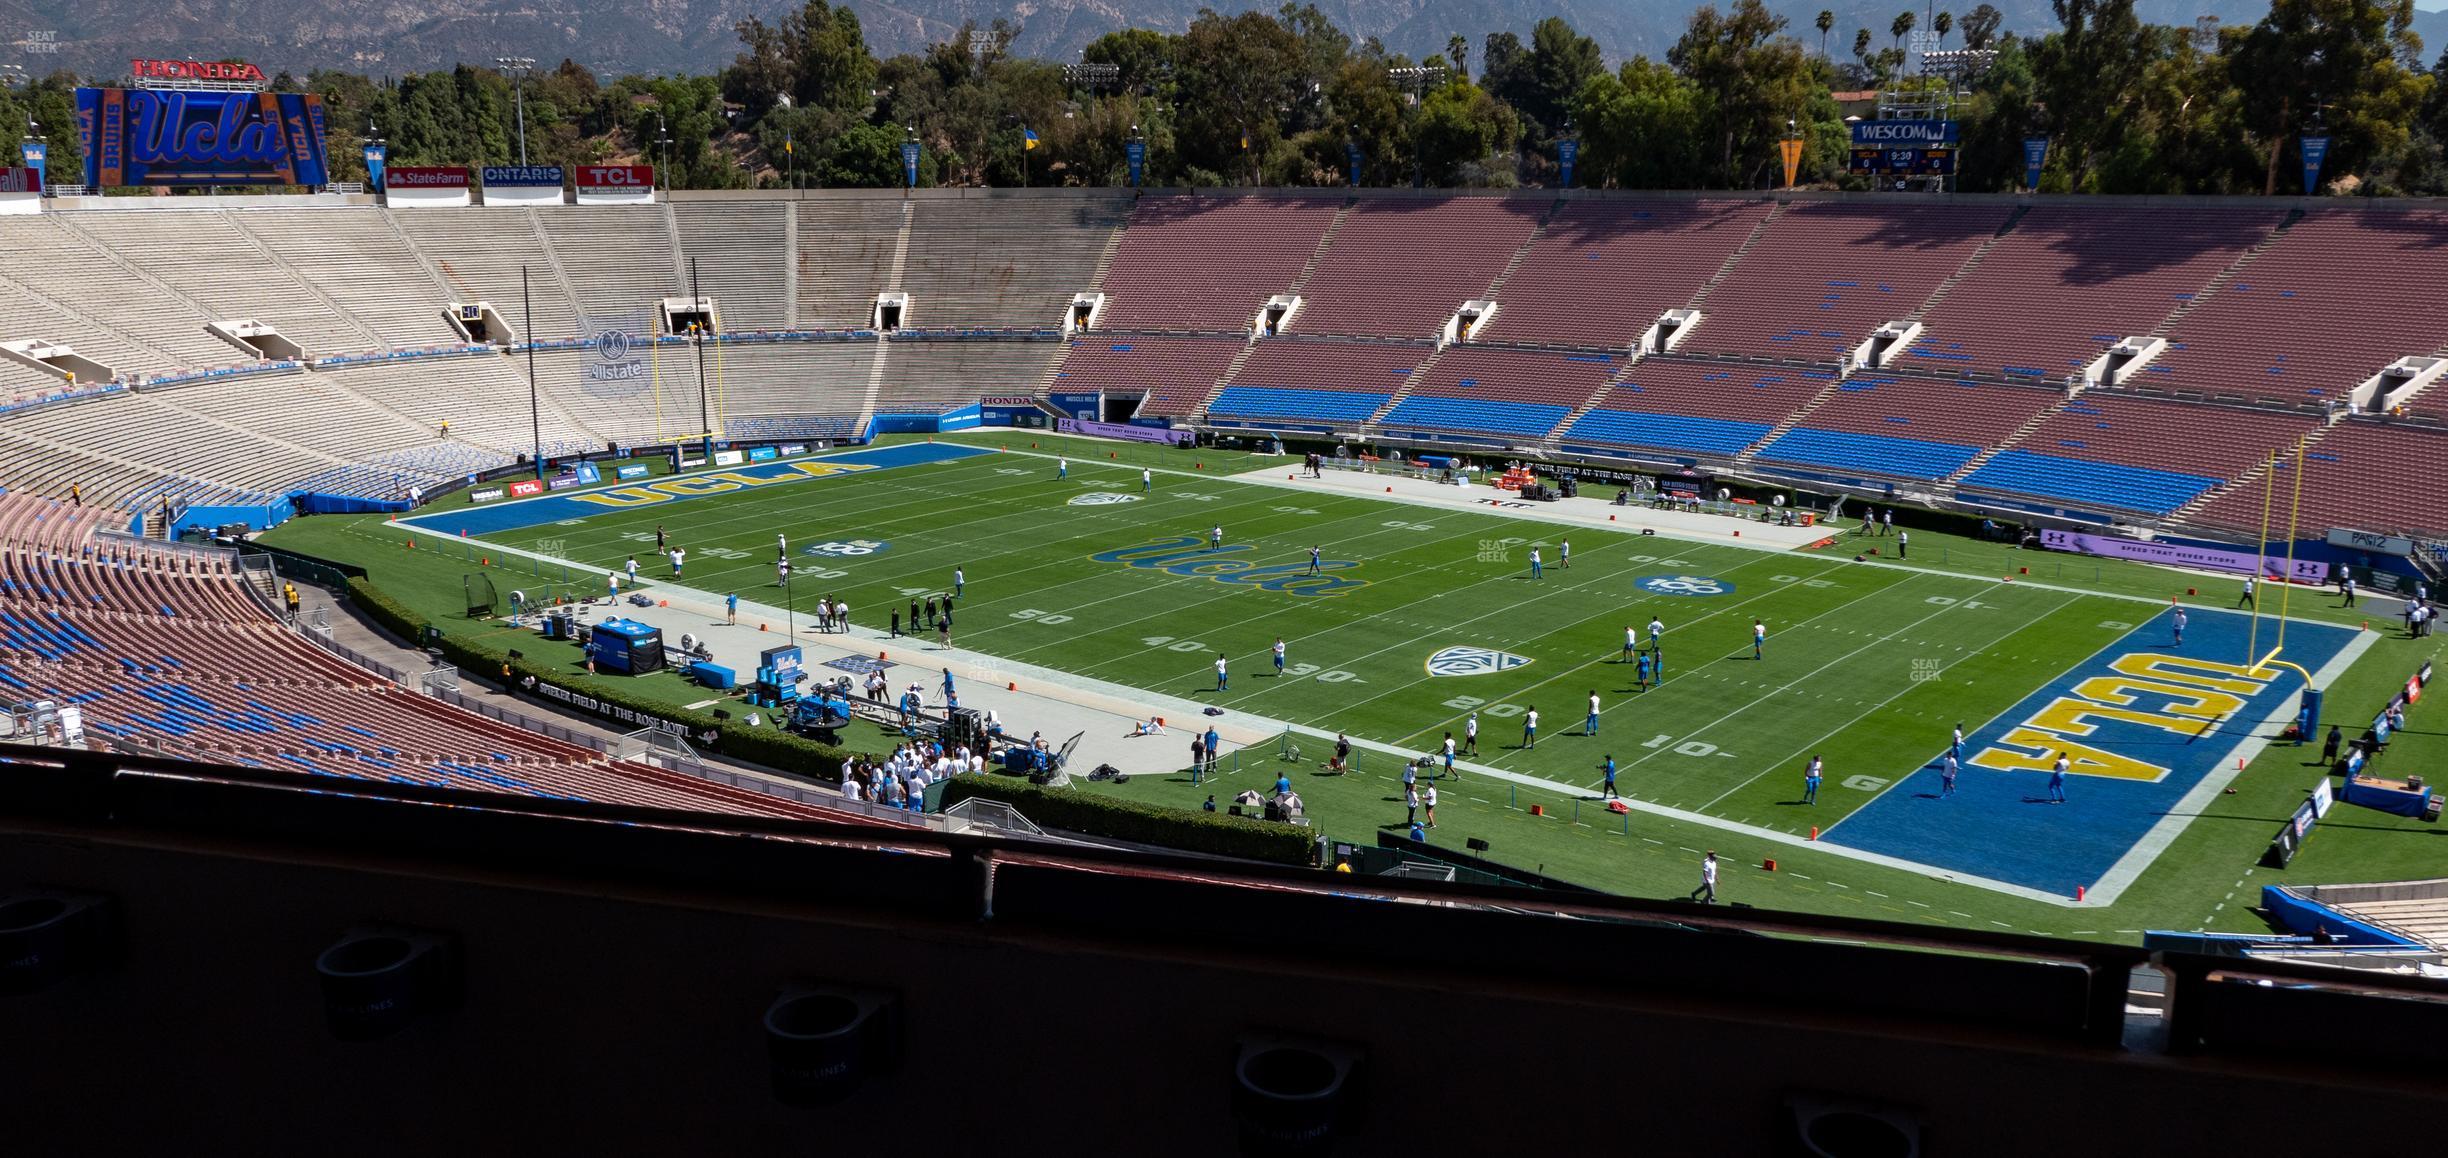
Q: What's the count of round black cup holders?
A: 5